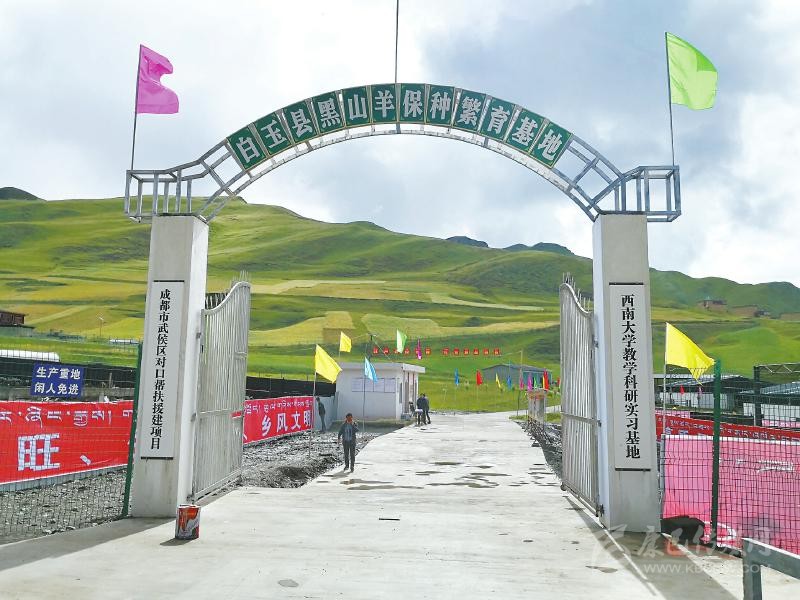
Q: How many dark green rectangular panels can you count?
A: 12